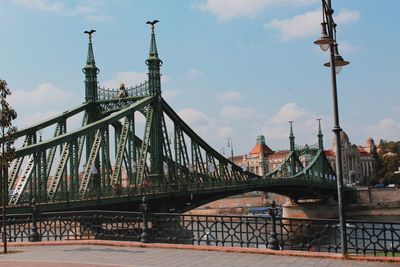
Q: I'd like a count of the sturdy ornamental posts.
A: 3